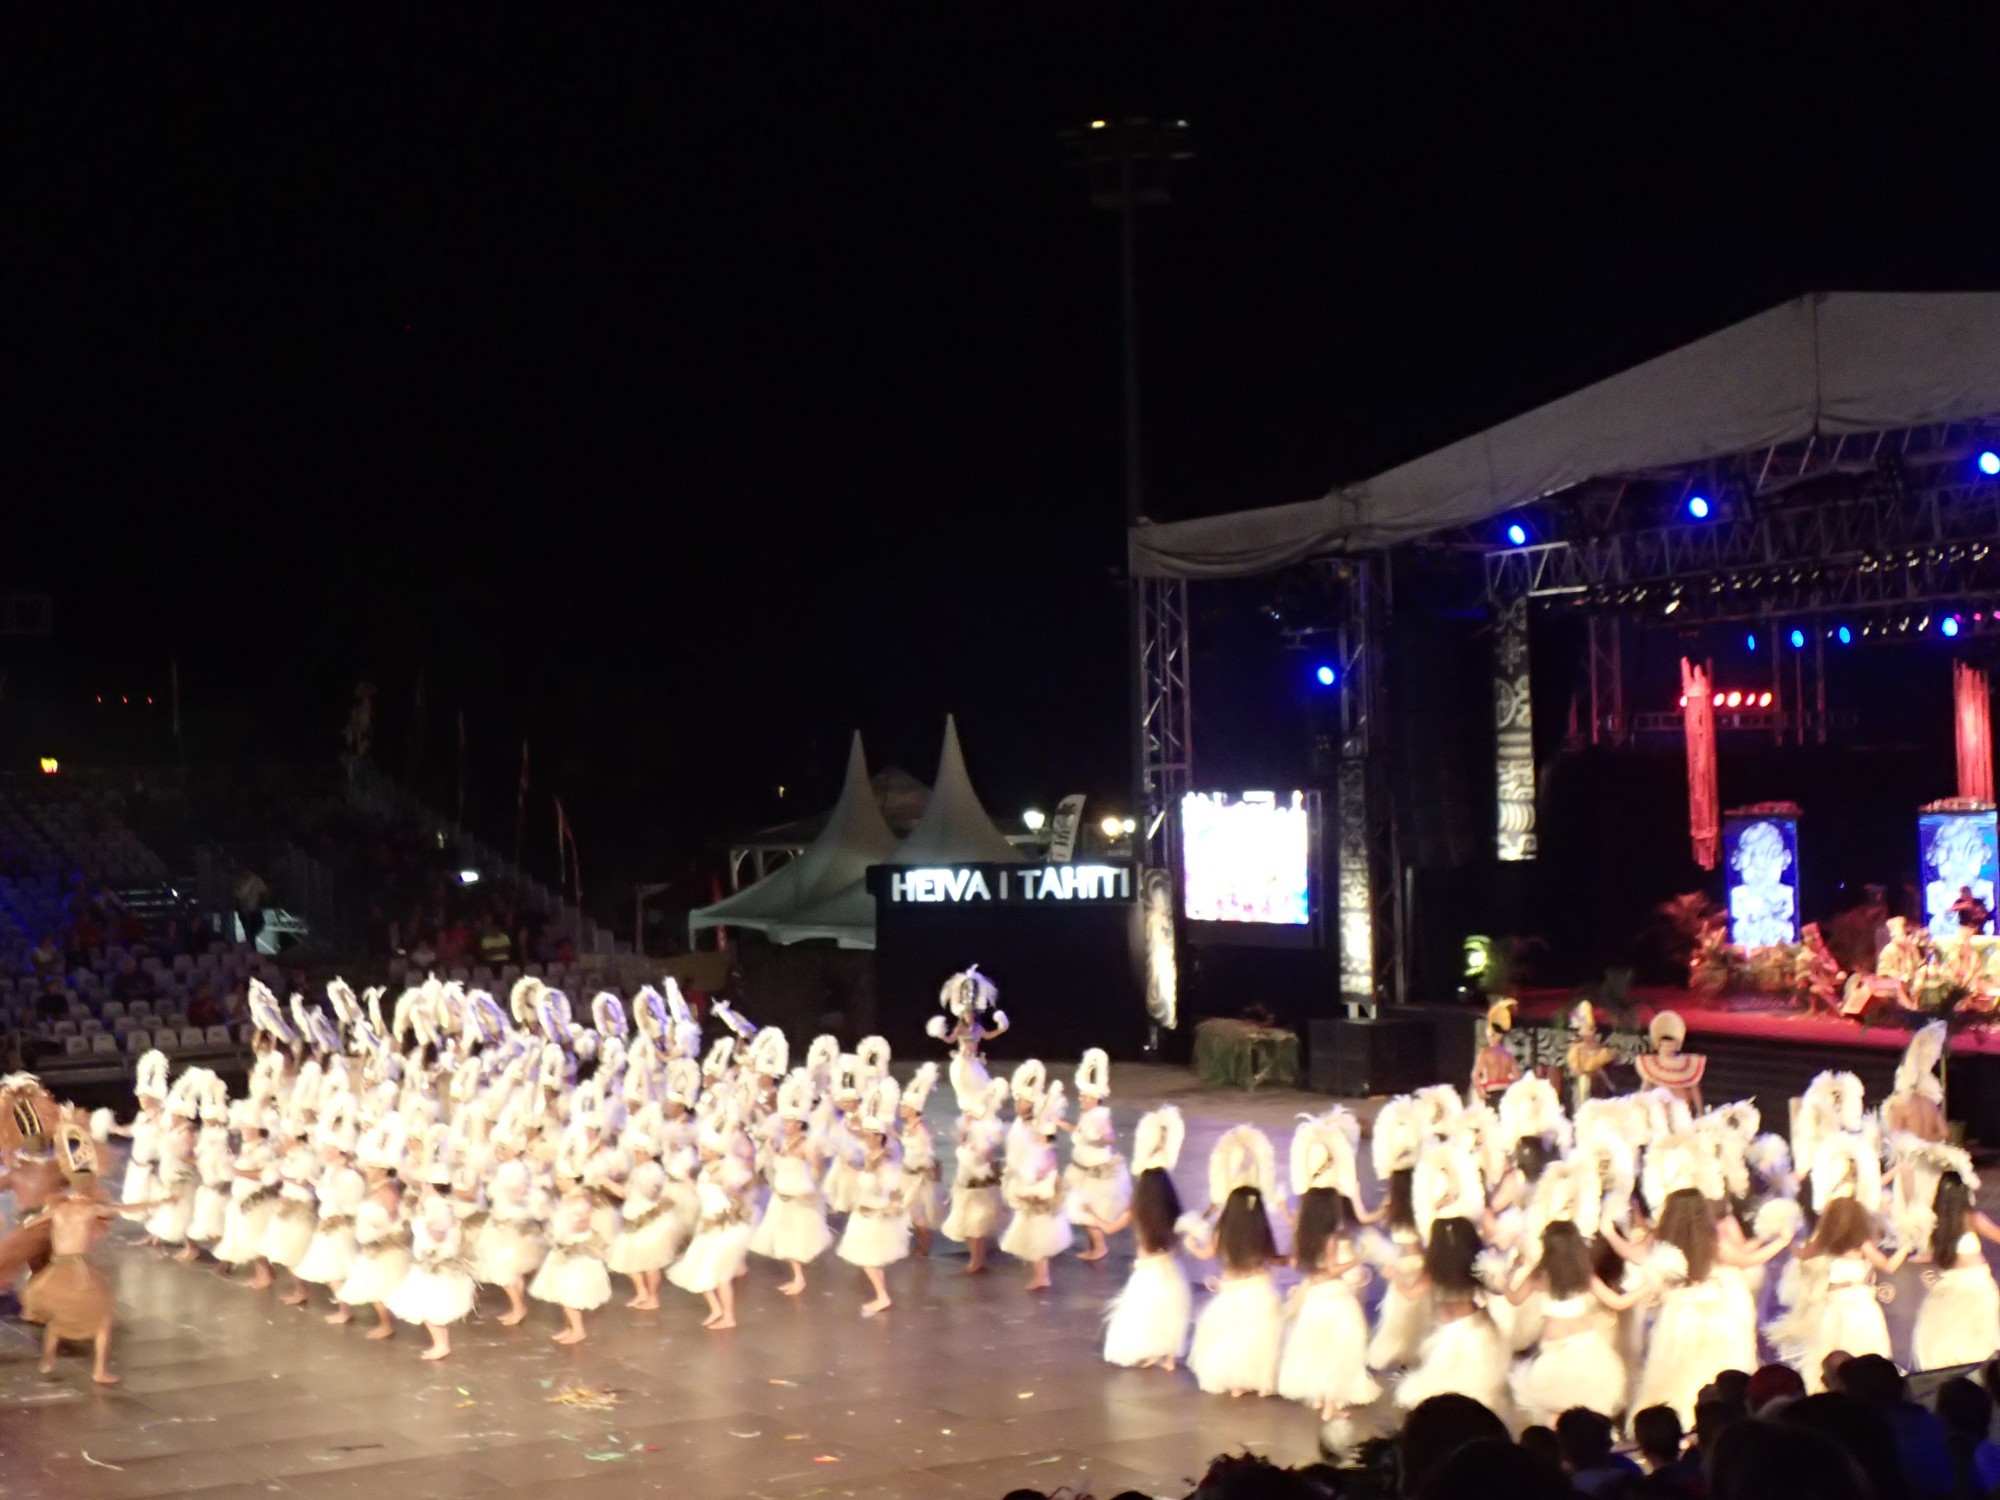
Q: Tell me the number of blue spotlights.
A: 8